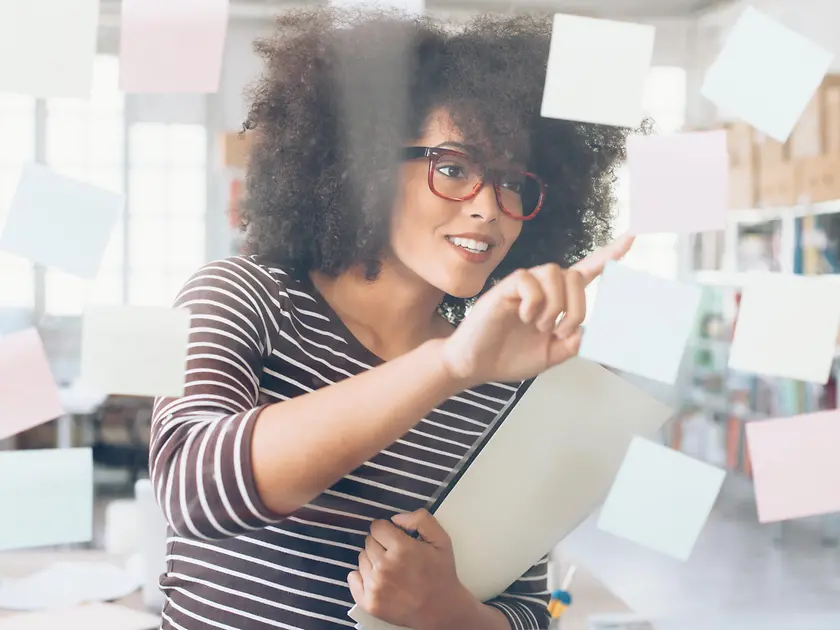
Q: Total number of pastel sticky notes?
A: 13